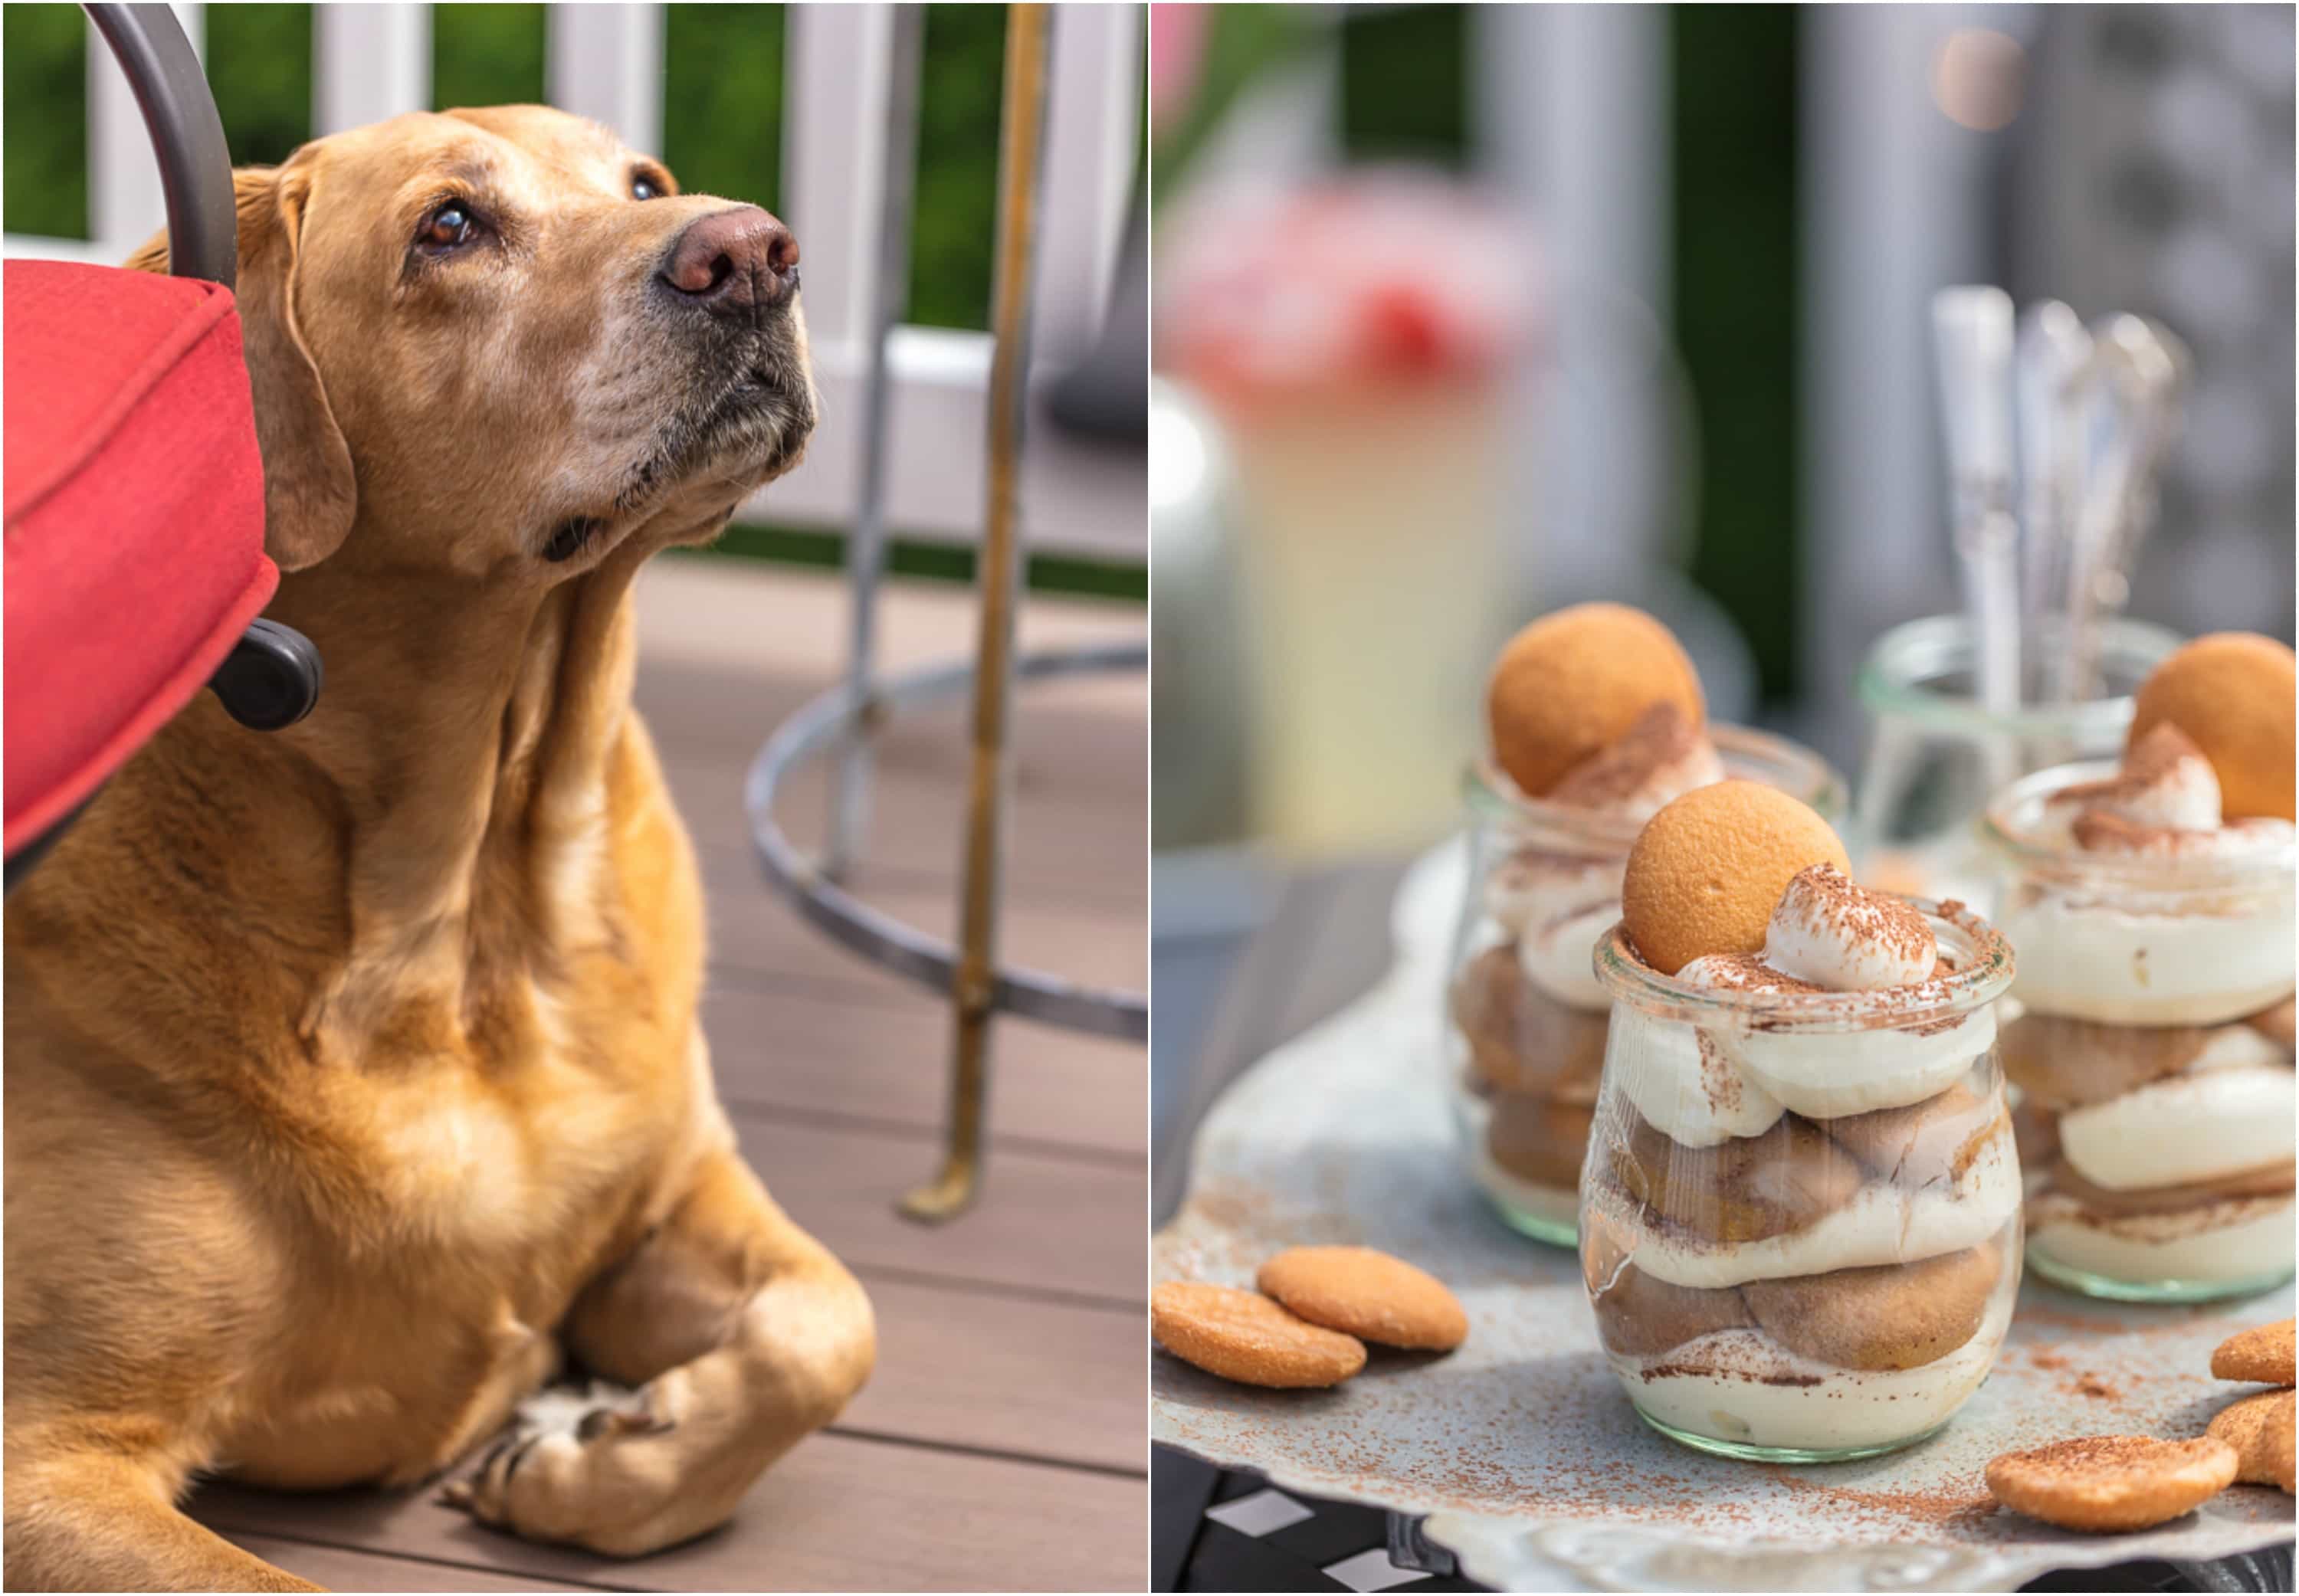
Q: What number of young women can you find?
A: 0